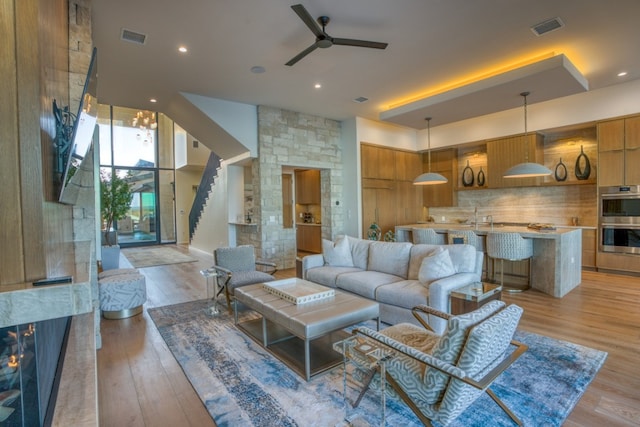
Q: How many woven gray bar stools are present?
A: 3